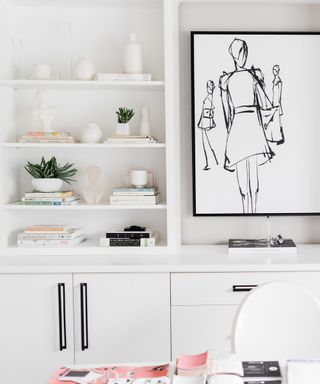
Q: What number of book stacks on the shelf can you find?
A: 7